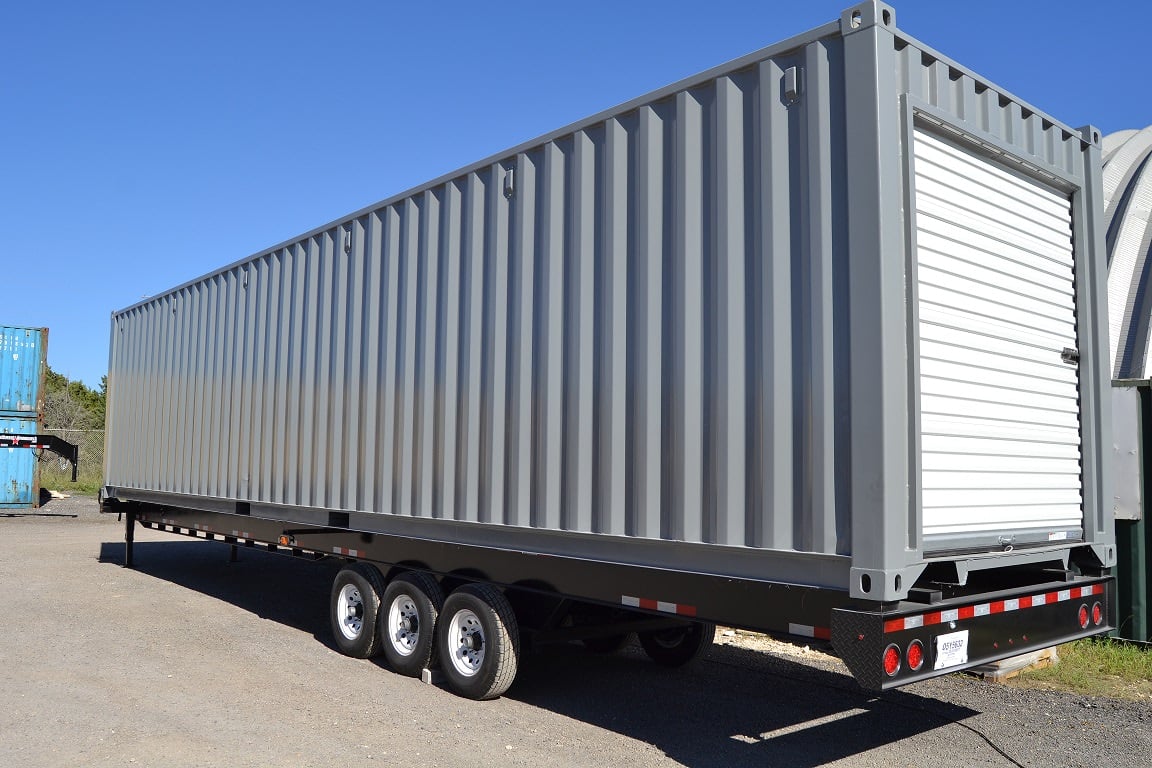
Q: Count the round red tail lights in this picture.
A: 4